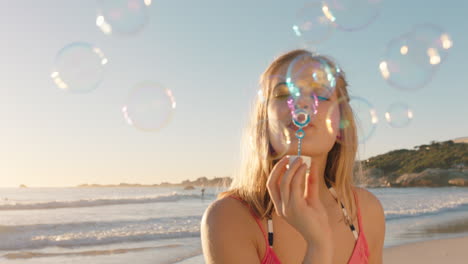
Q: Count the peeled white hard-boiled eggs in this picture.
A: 0